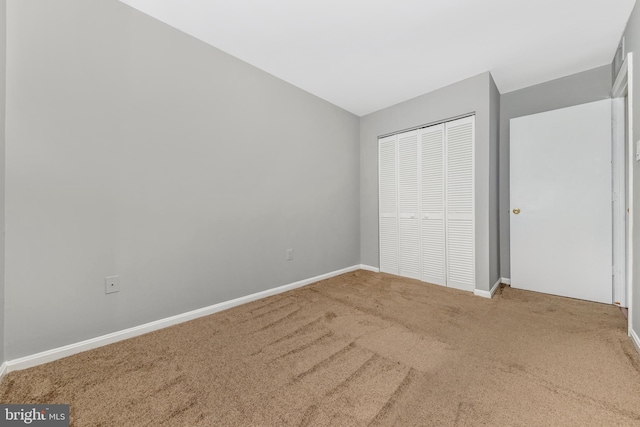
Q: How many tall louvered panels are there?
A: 4